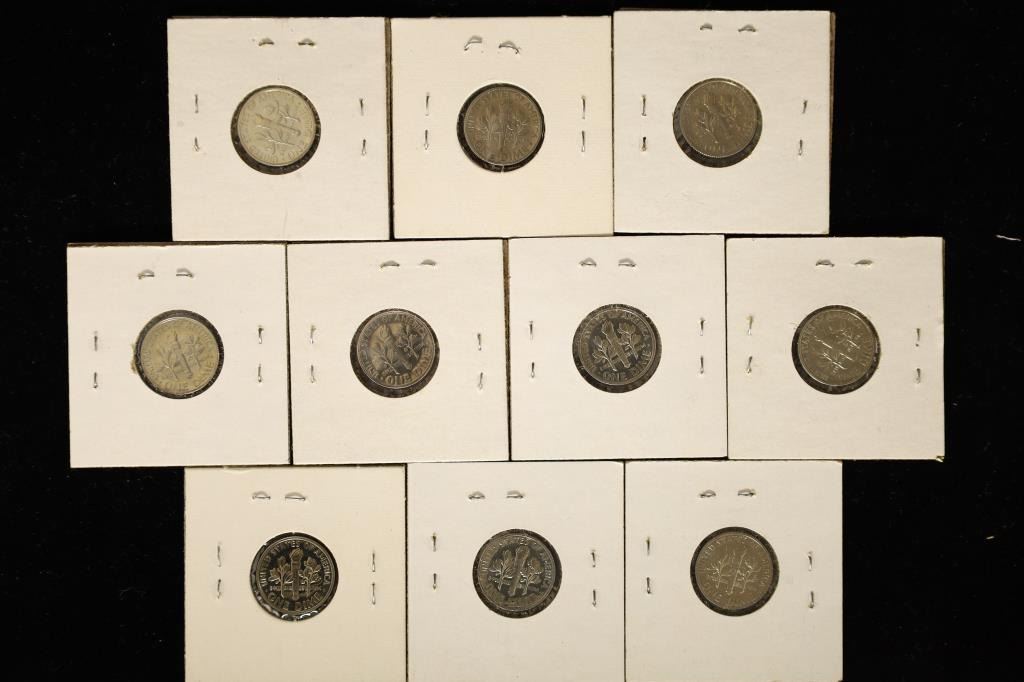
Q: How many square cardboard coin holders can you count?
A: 10